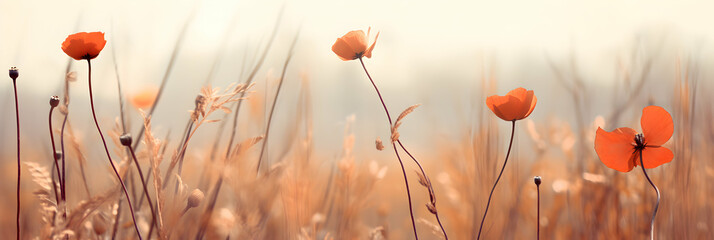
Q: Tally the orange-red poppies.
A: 4